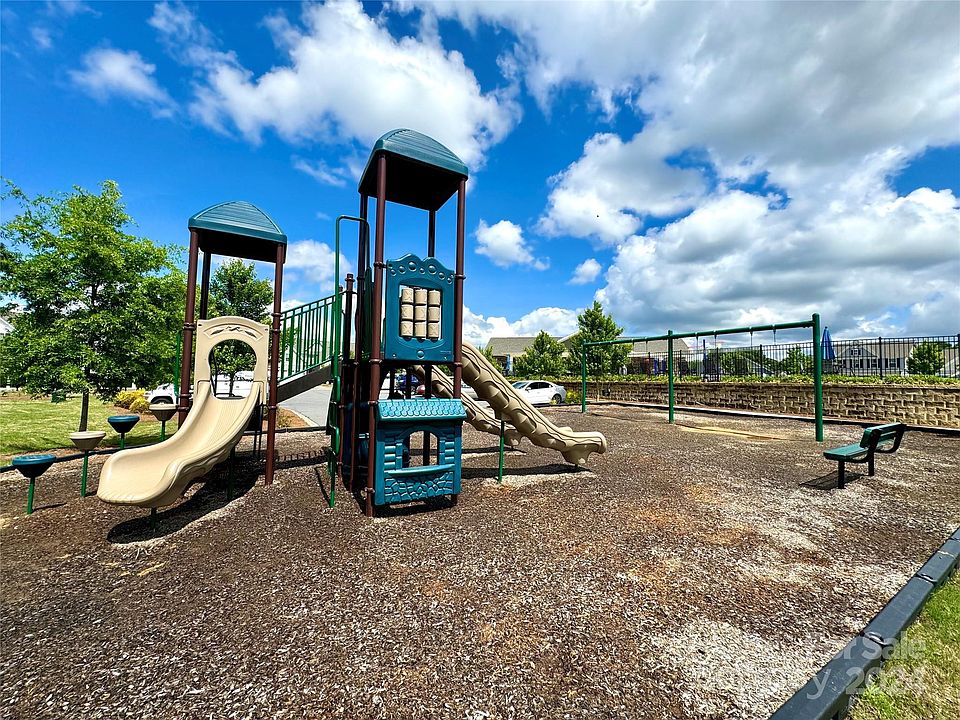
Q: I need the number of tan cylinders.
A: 9